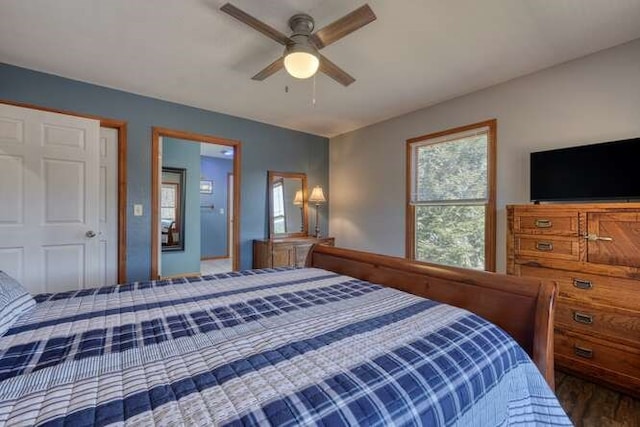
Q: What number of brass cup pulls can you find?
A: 5